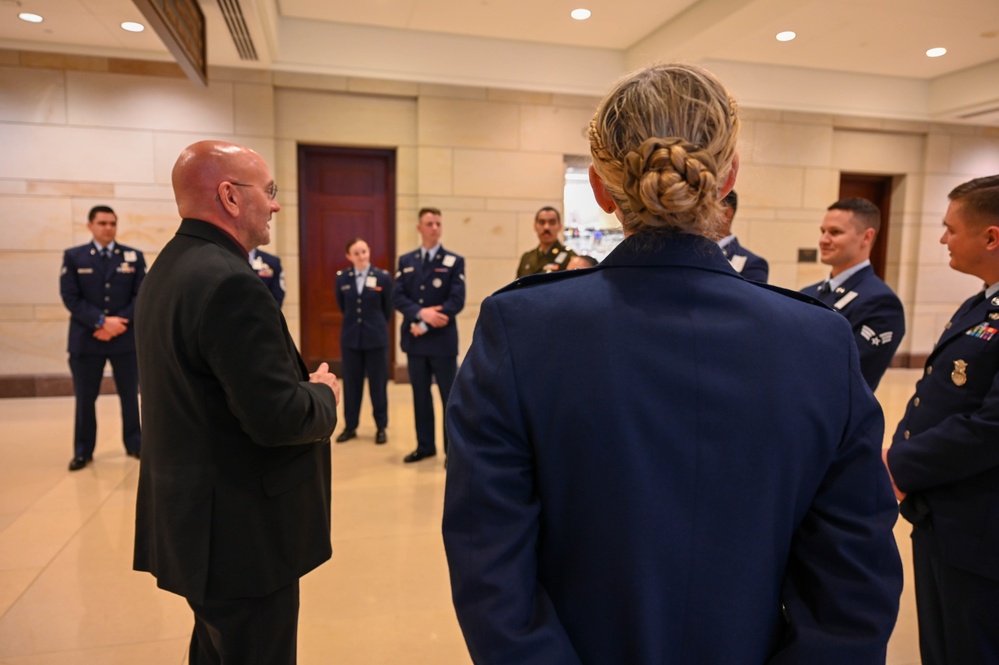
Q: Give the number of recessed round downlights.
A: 5